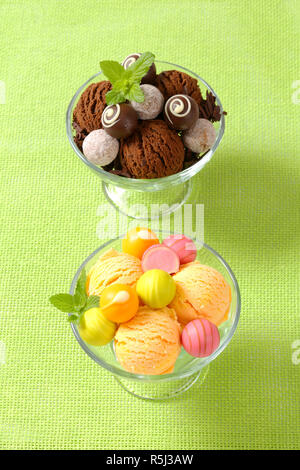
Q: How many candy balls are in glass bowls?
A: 13